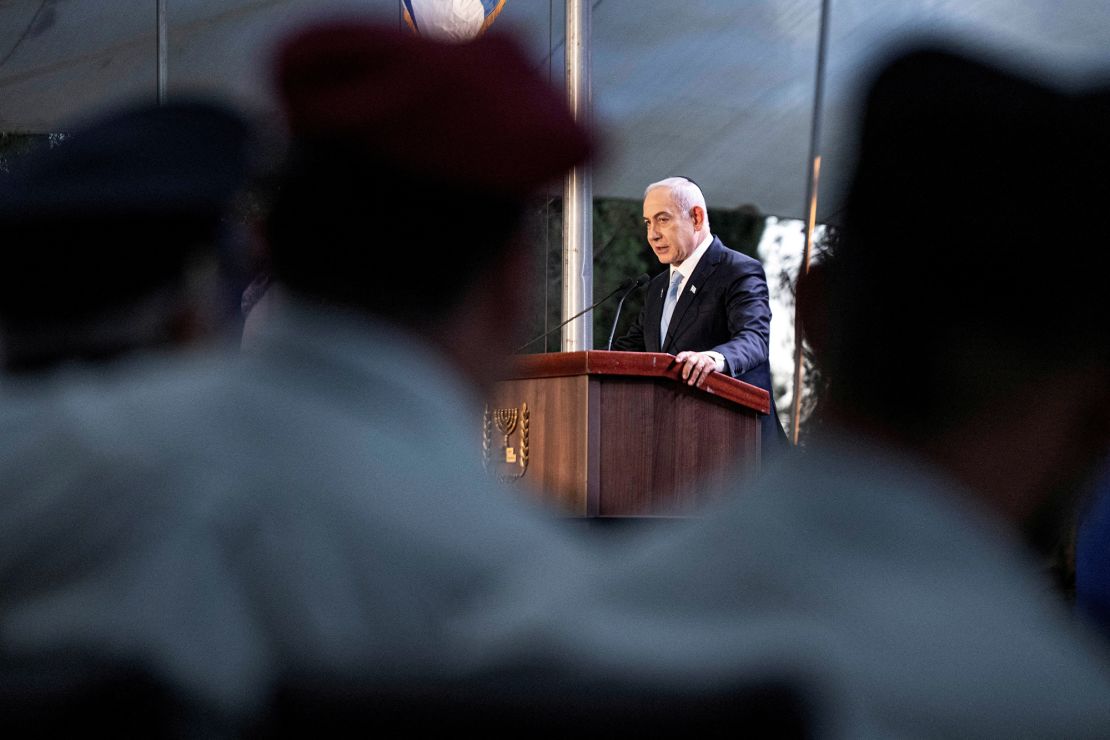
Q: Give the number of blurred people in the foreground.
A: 3